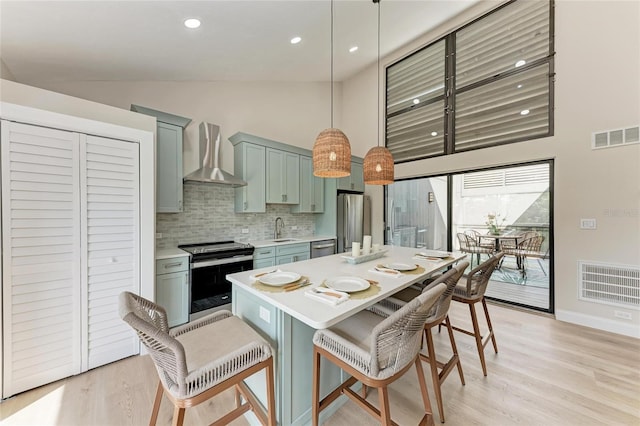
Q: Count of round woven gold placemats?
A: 4